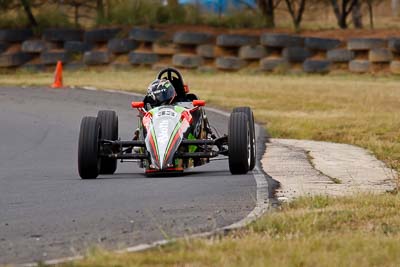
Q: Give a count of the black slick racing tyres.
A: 4